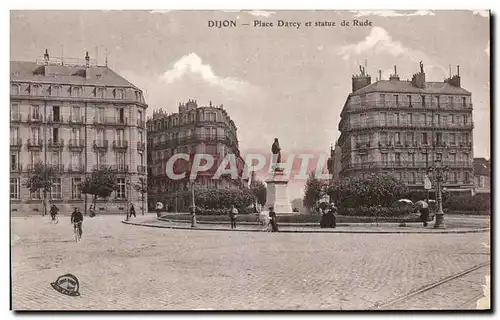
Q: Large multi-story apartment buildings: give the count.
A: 3